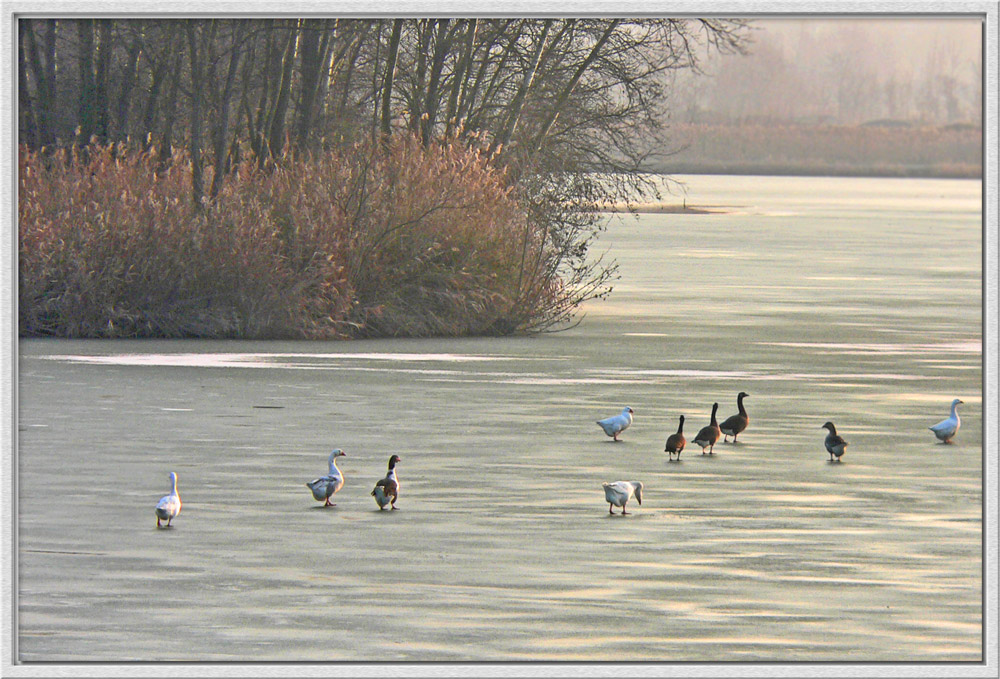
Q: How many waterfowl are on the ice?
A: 10